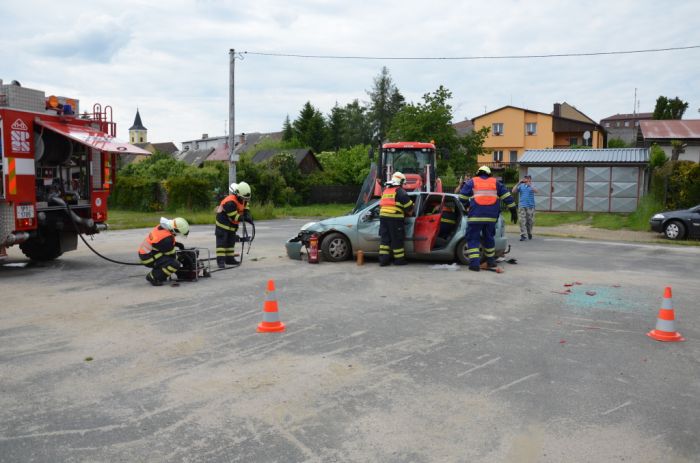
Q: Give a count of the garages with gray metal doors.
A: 2